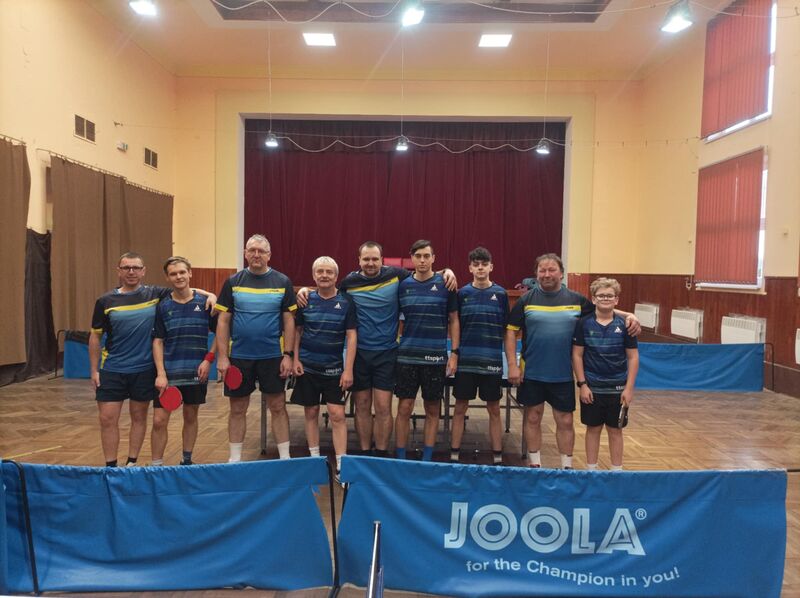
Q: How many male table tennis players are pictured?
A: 9